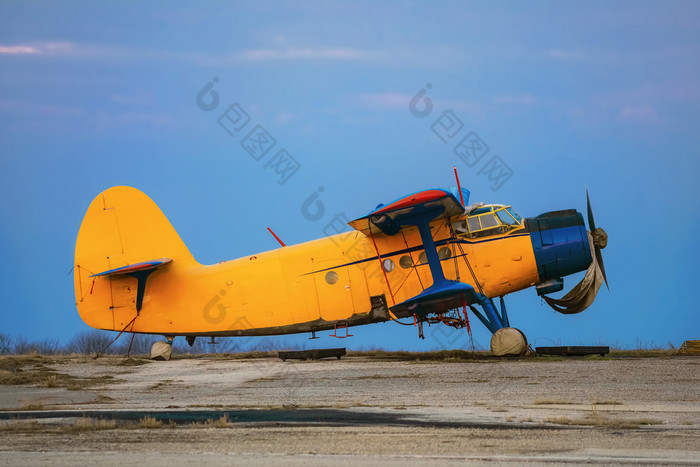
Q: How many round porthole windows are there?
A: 5